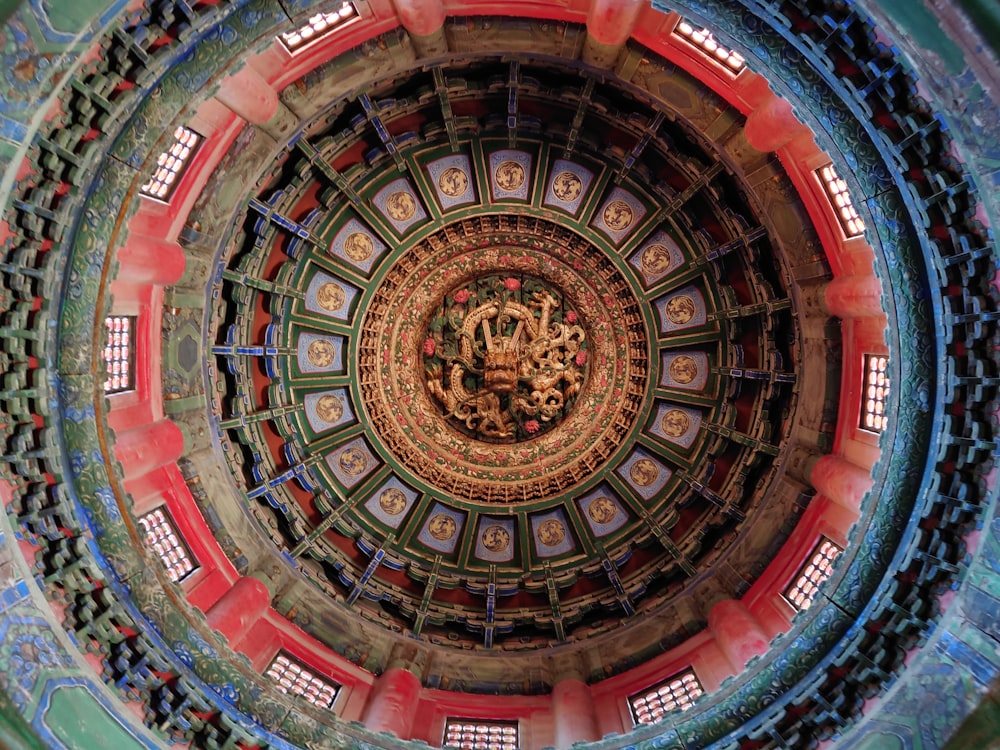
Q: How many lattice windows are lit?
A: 11